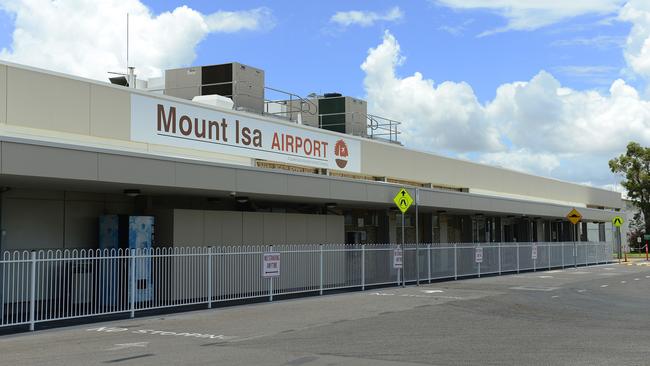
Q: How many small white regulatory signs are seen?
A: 4